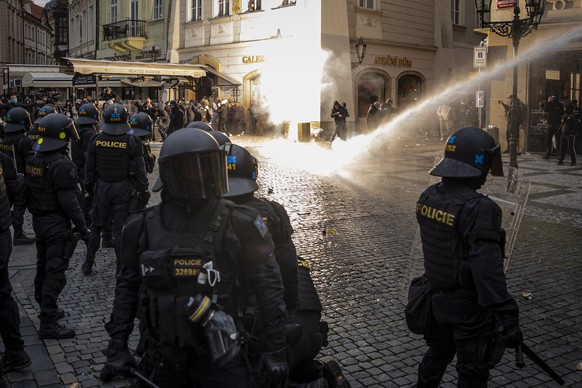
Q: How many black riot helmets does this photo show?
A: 11